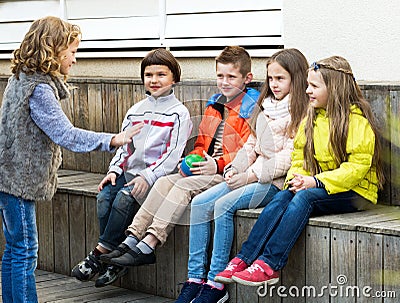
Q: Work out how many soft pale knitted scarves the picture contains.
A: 1